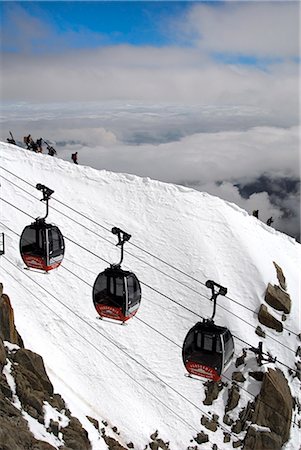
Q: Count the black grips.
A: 3